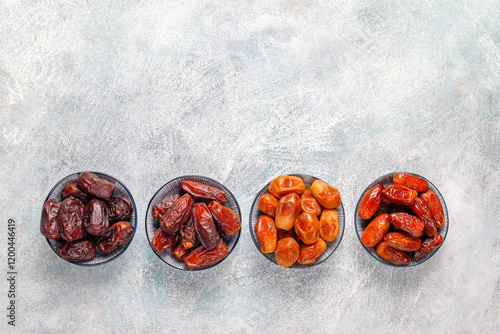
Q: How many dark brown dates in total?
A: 8